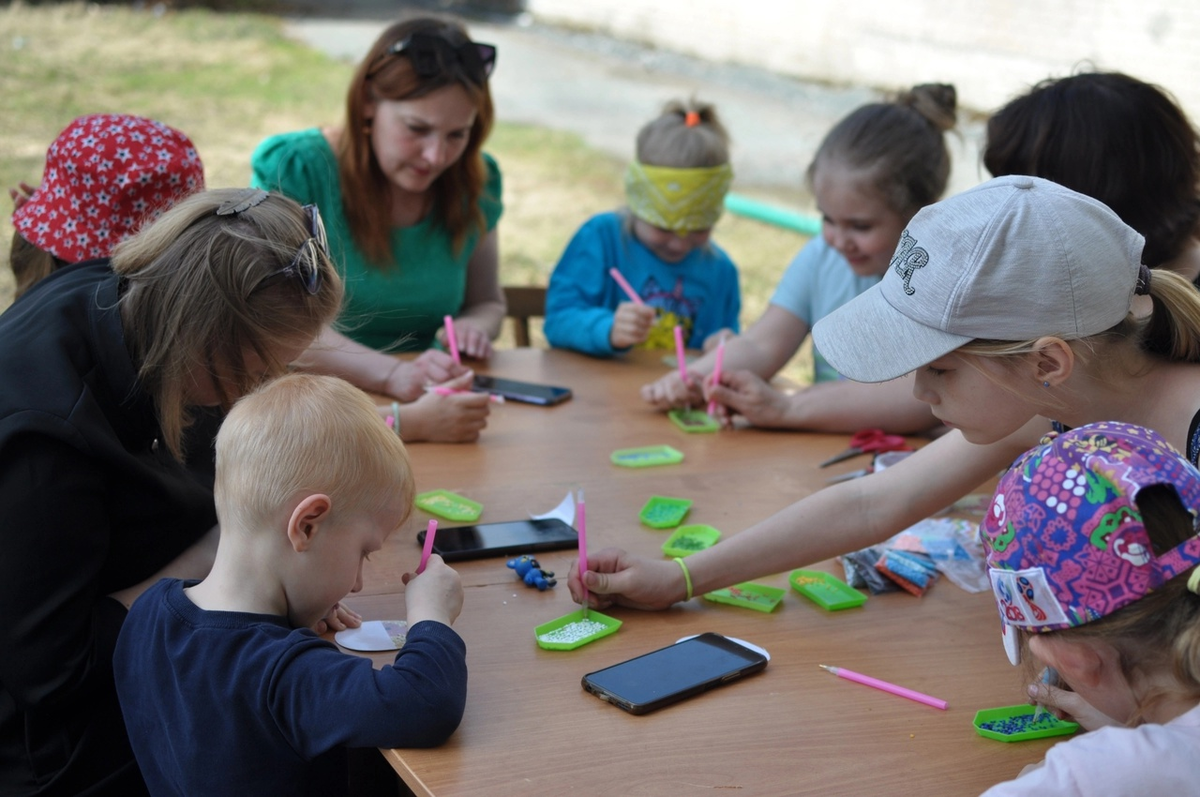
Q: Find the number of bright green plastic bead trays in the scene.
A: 9